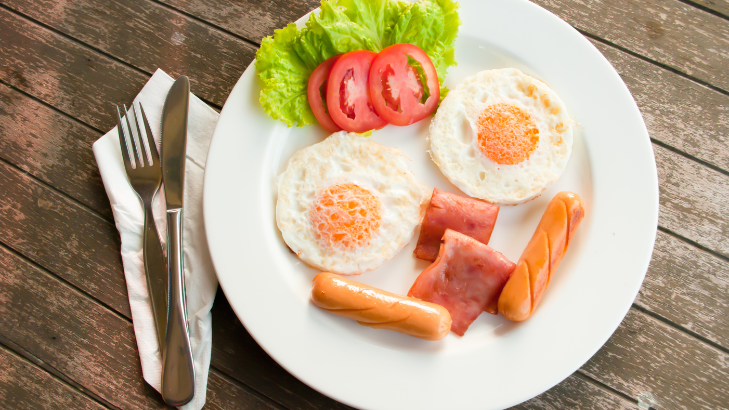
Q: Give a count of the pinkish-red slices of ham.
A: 2